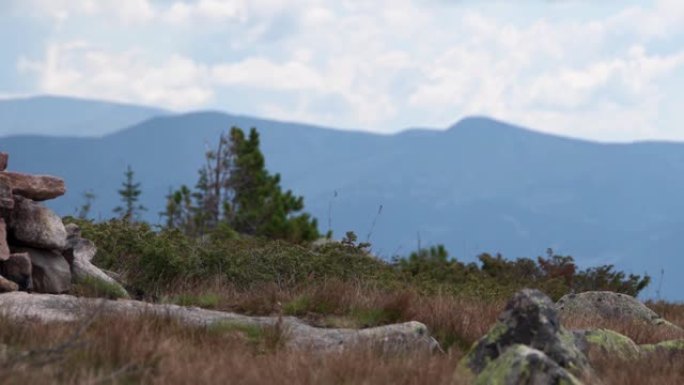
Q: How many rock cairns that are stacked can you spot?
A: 1